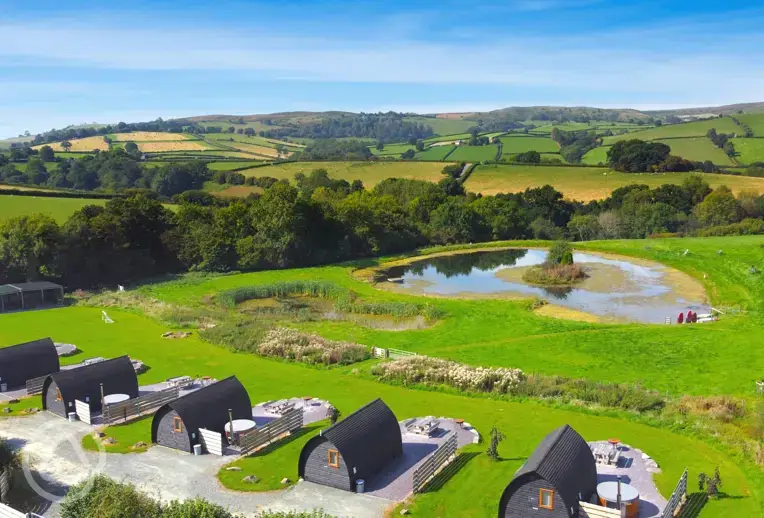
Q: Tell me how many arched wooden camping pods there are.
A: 5